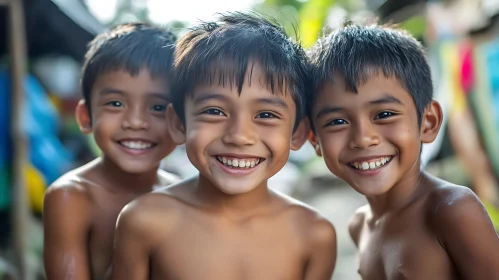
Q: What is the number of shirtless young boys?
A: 3